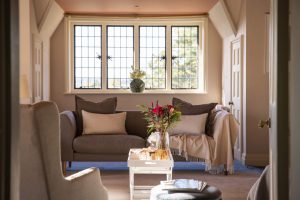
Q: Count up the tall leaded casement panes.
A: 4